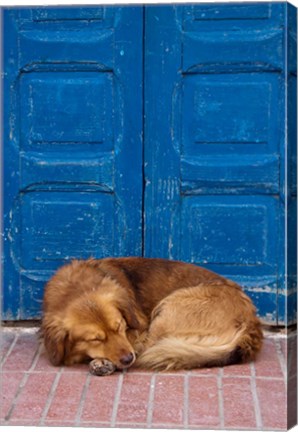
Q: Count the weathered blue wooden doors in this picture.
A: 2